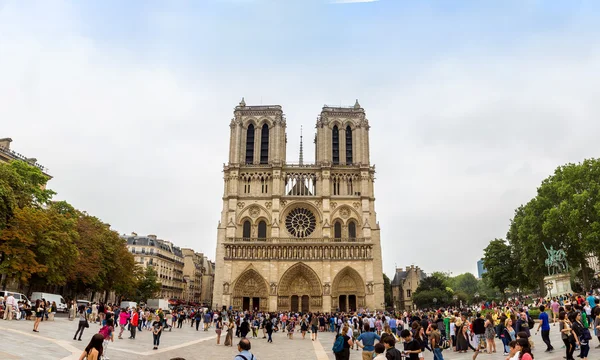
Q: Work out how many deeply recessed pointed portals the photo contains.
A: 3